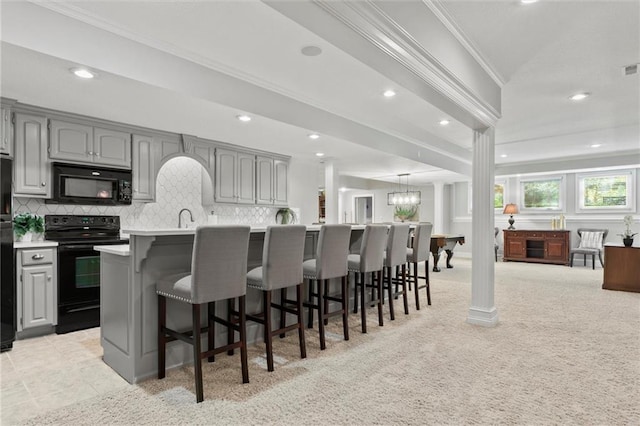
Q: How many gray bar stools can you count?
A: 6